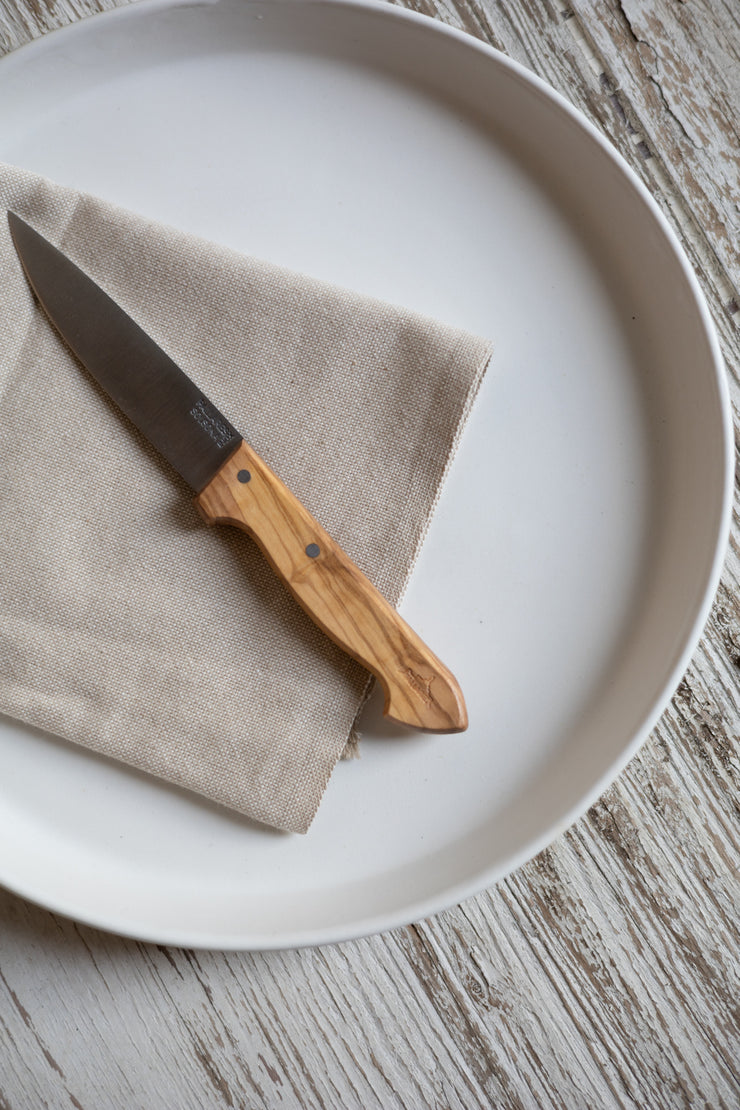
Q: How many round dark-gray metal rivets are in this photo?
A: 2